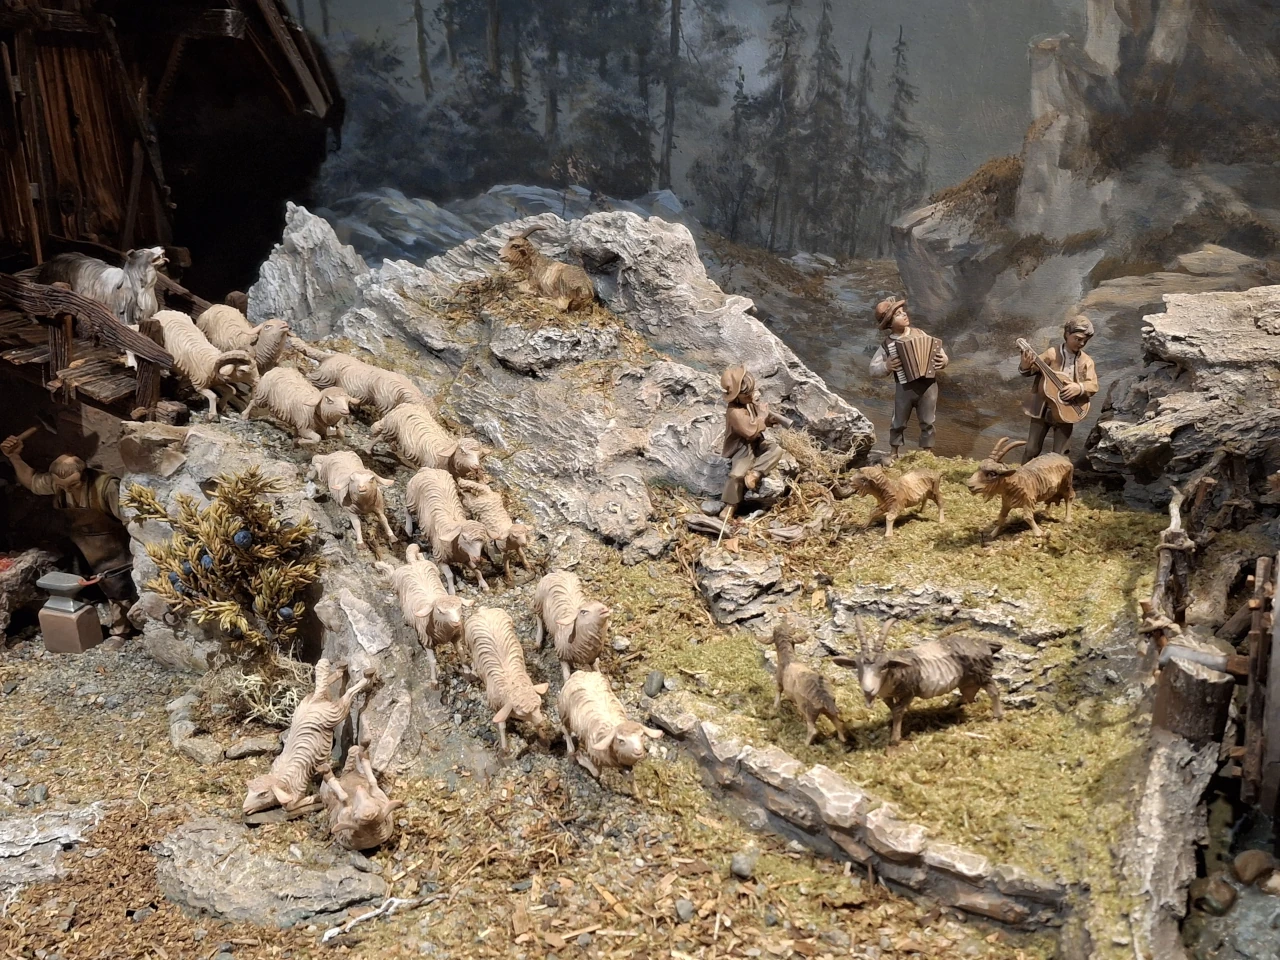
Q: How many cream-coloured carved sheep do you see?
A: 14